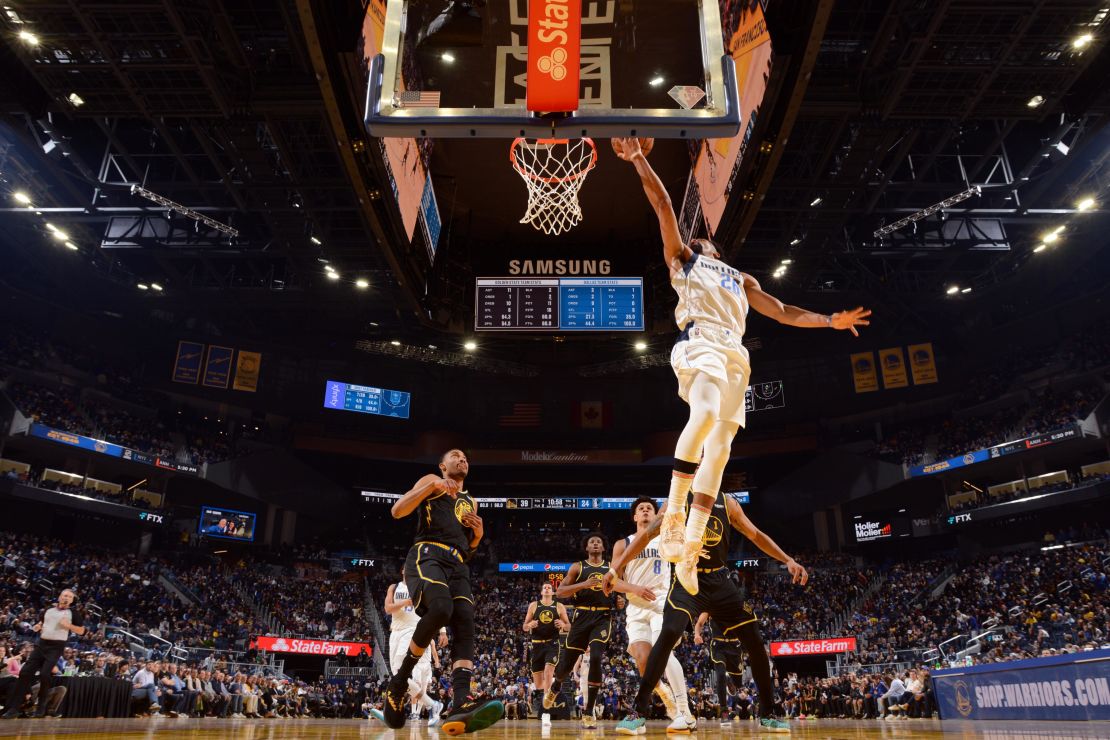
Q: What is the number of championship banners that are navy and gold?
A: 2